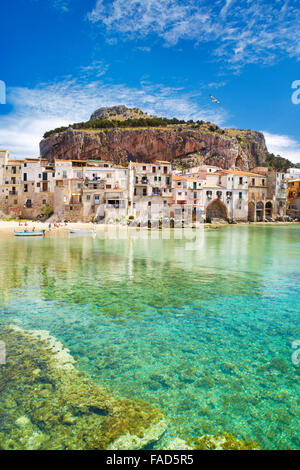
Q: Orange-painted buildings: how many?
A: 1